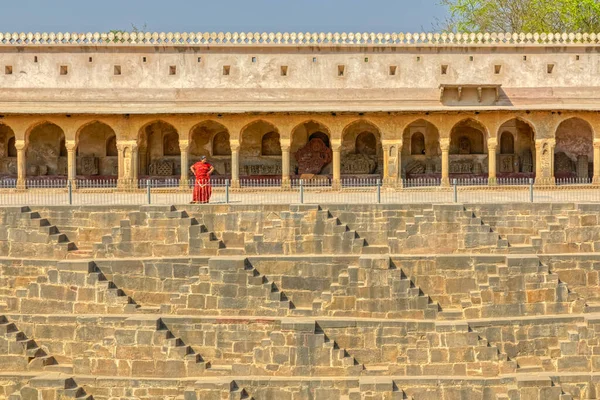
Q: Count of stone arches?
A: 12